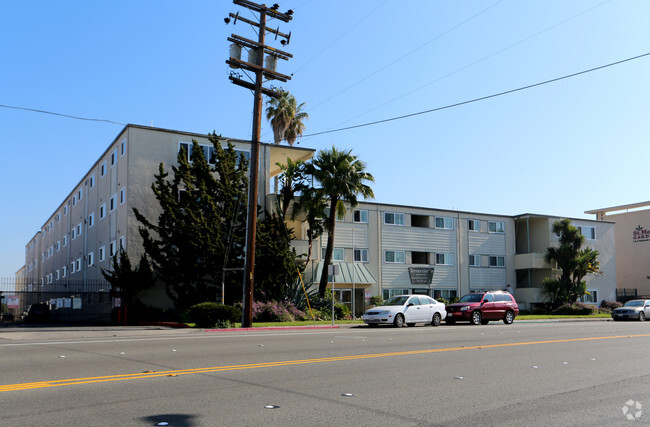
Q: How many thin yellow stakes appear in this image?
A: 1